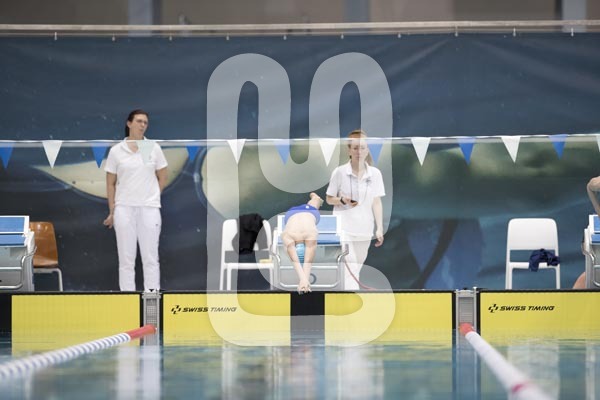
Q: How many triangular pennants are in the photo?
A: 14